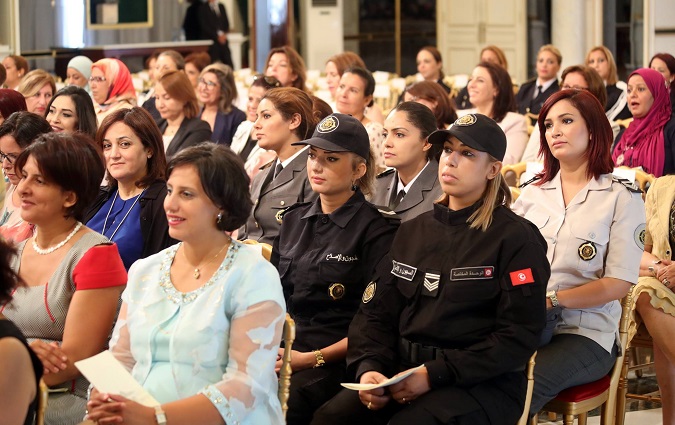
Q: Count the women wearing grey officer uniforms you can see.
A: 2